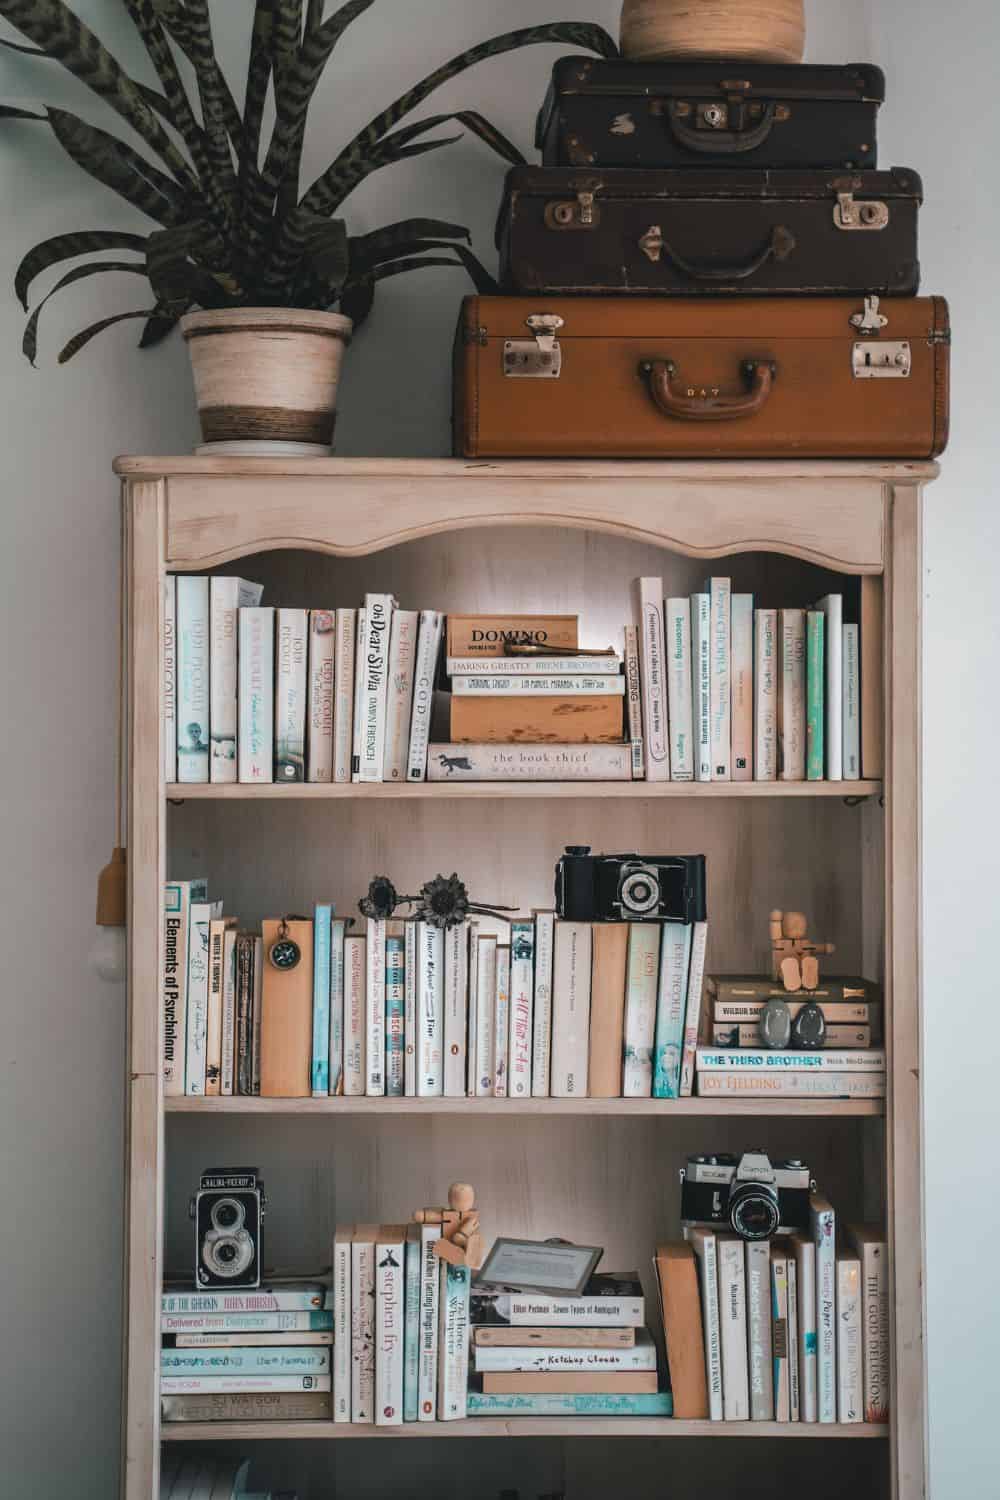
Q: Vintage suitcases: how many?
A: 3